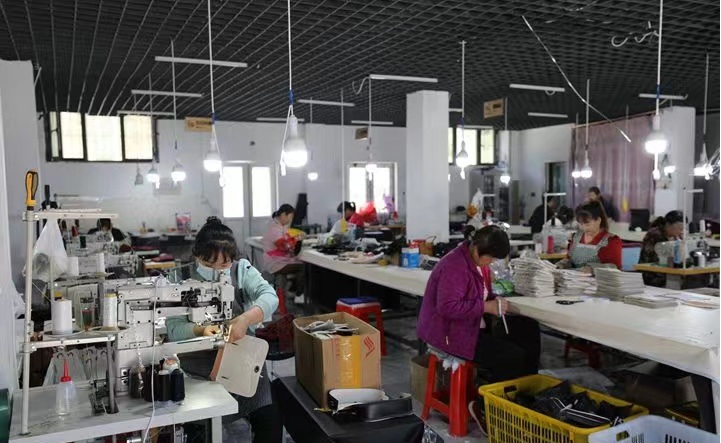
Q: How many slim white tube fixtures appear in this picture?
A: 11